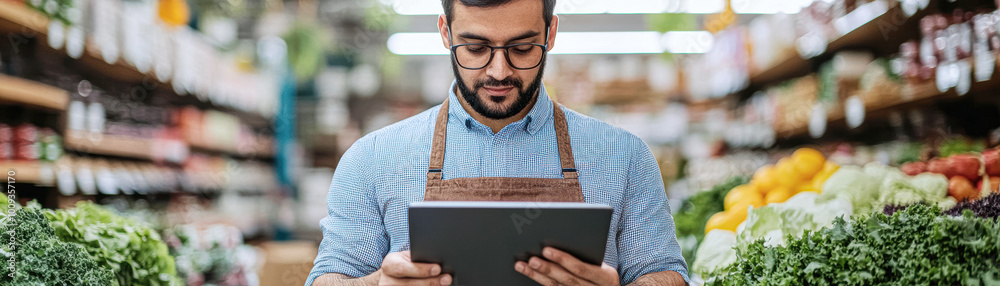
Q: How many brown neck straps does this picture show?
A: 2